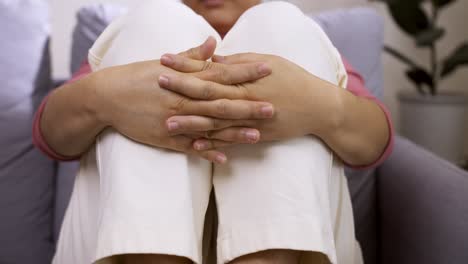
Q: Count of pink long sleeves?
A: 2